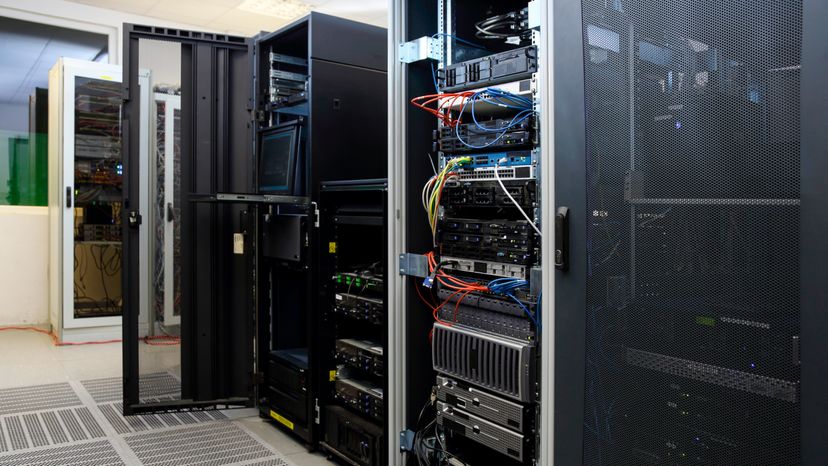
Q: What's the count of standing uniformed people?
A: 0